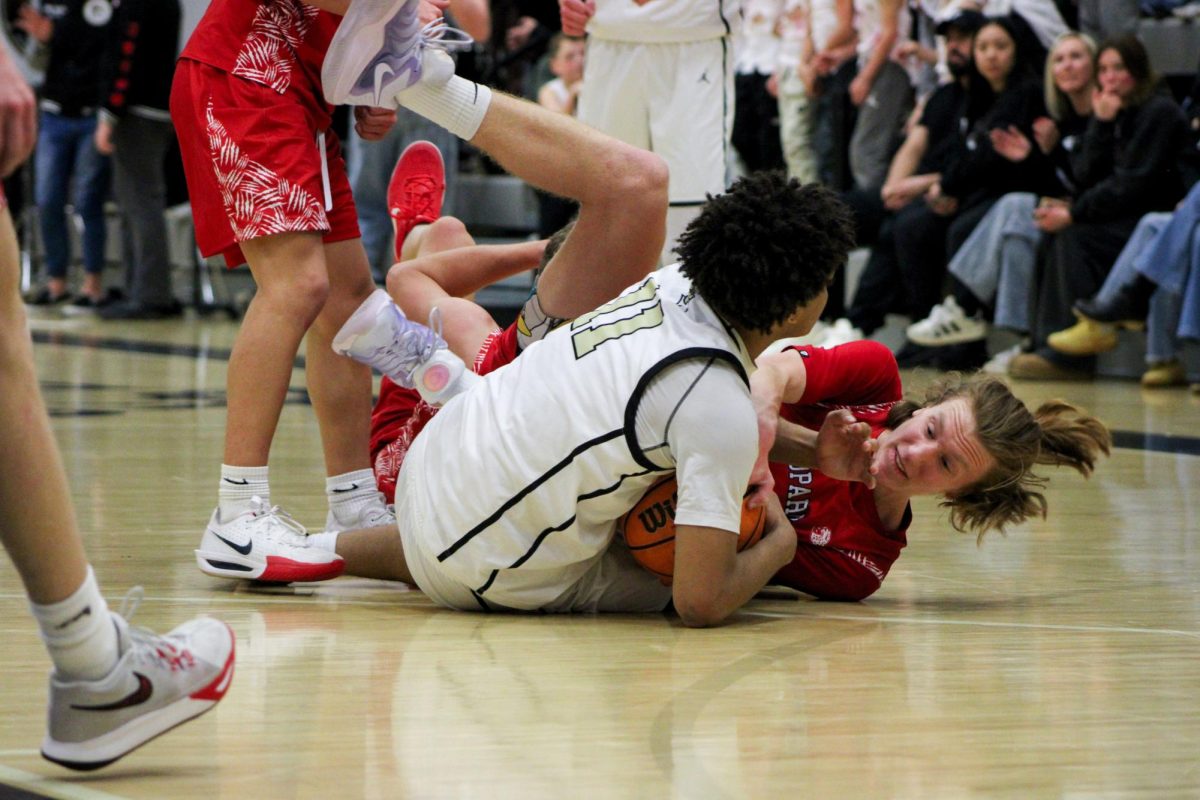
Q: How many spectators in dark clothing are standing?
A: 2